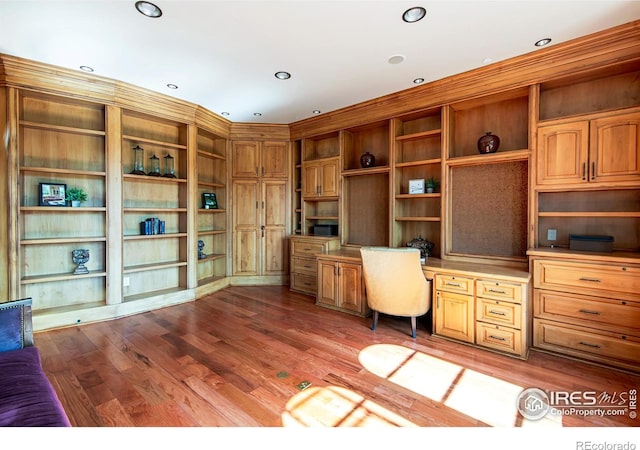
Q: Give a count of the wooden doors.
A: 11